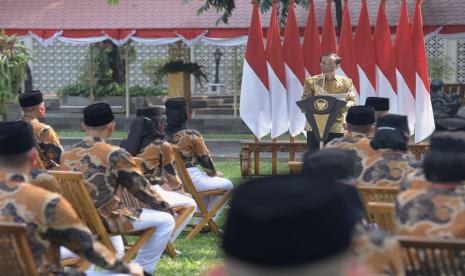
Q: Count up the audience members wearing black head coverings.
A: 11